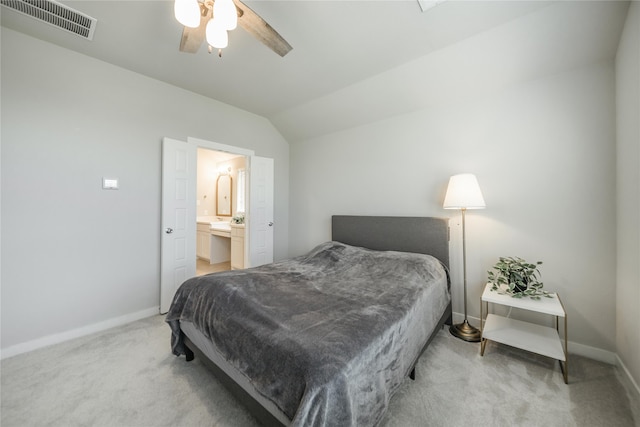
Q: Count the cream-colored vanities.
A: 1